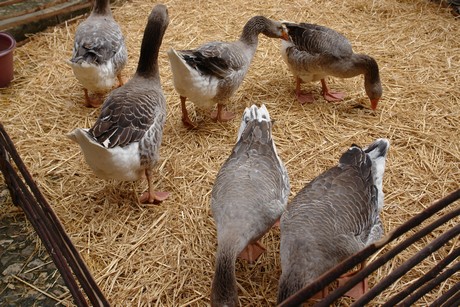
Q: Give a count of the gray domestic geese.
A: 6